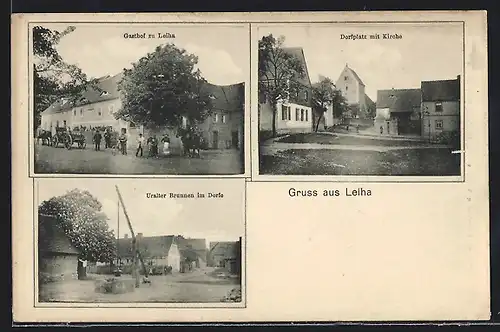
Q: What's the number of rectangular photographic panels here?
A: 3